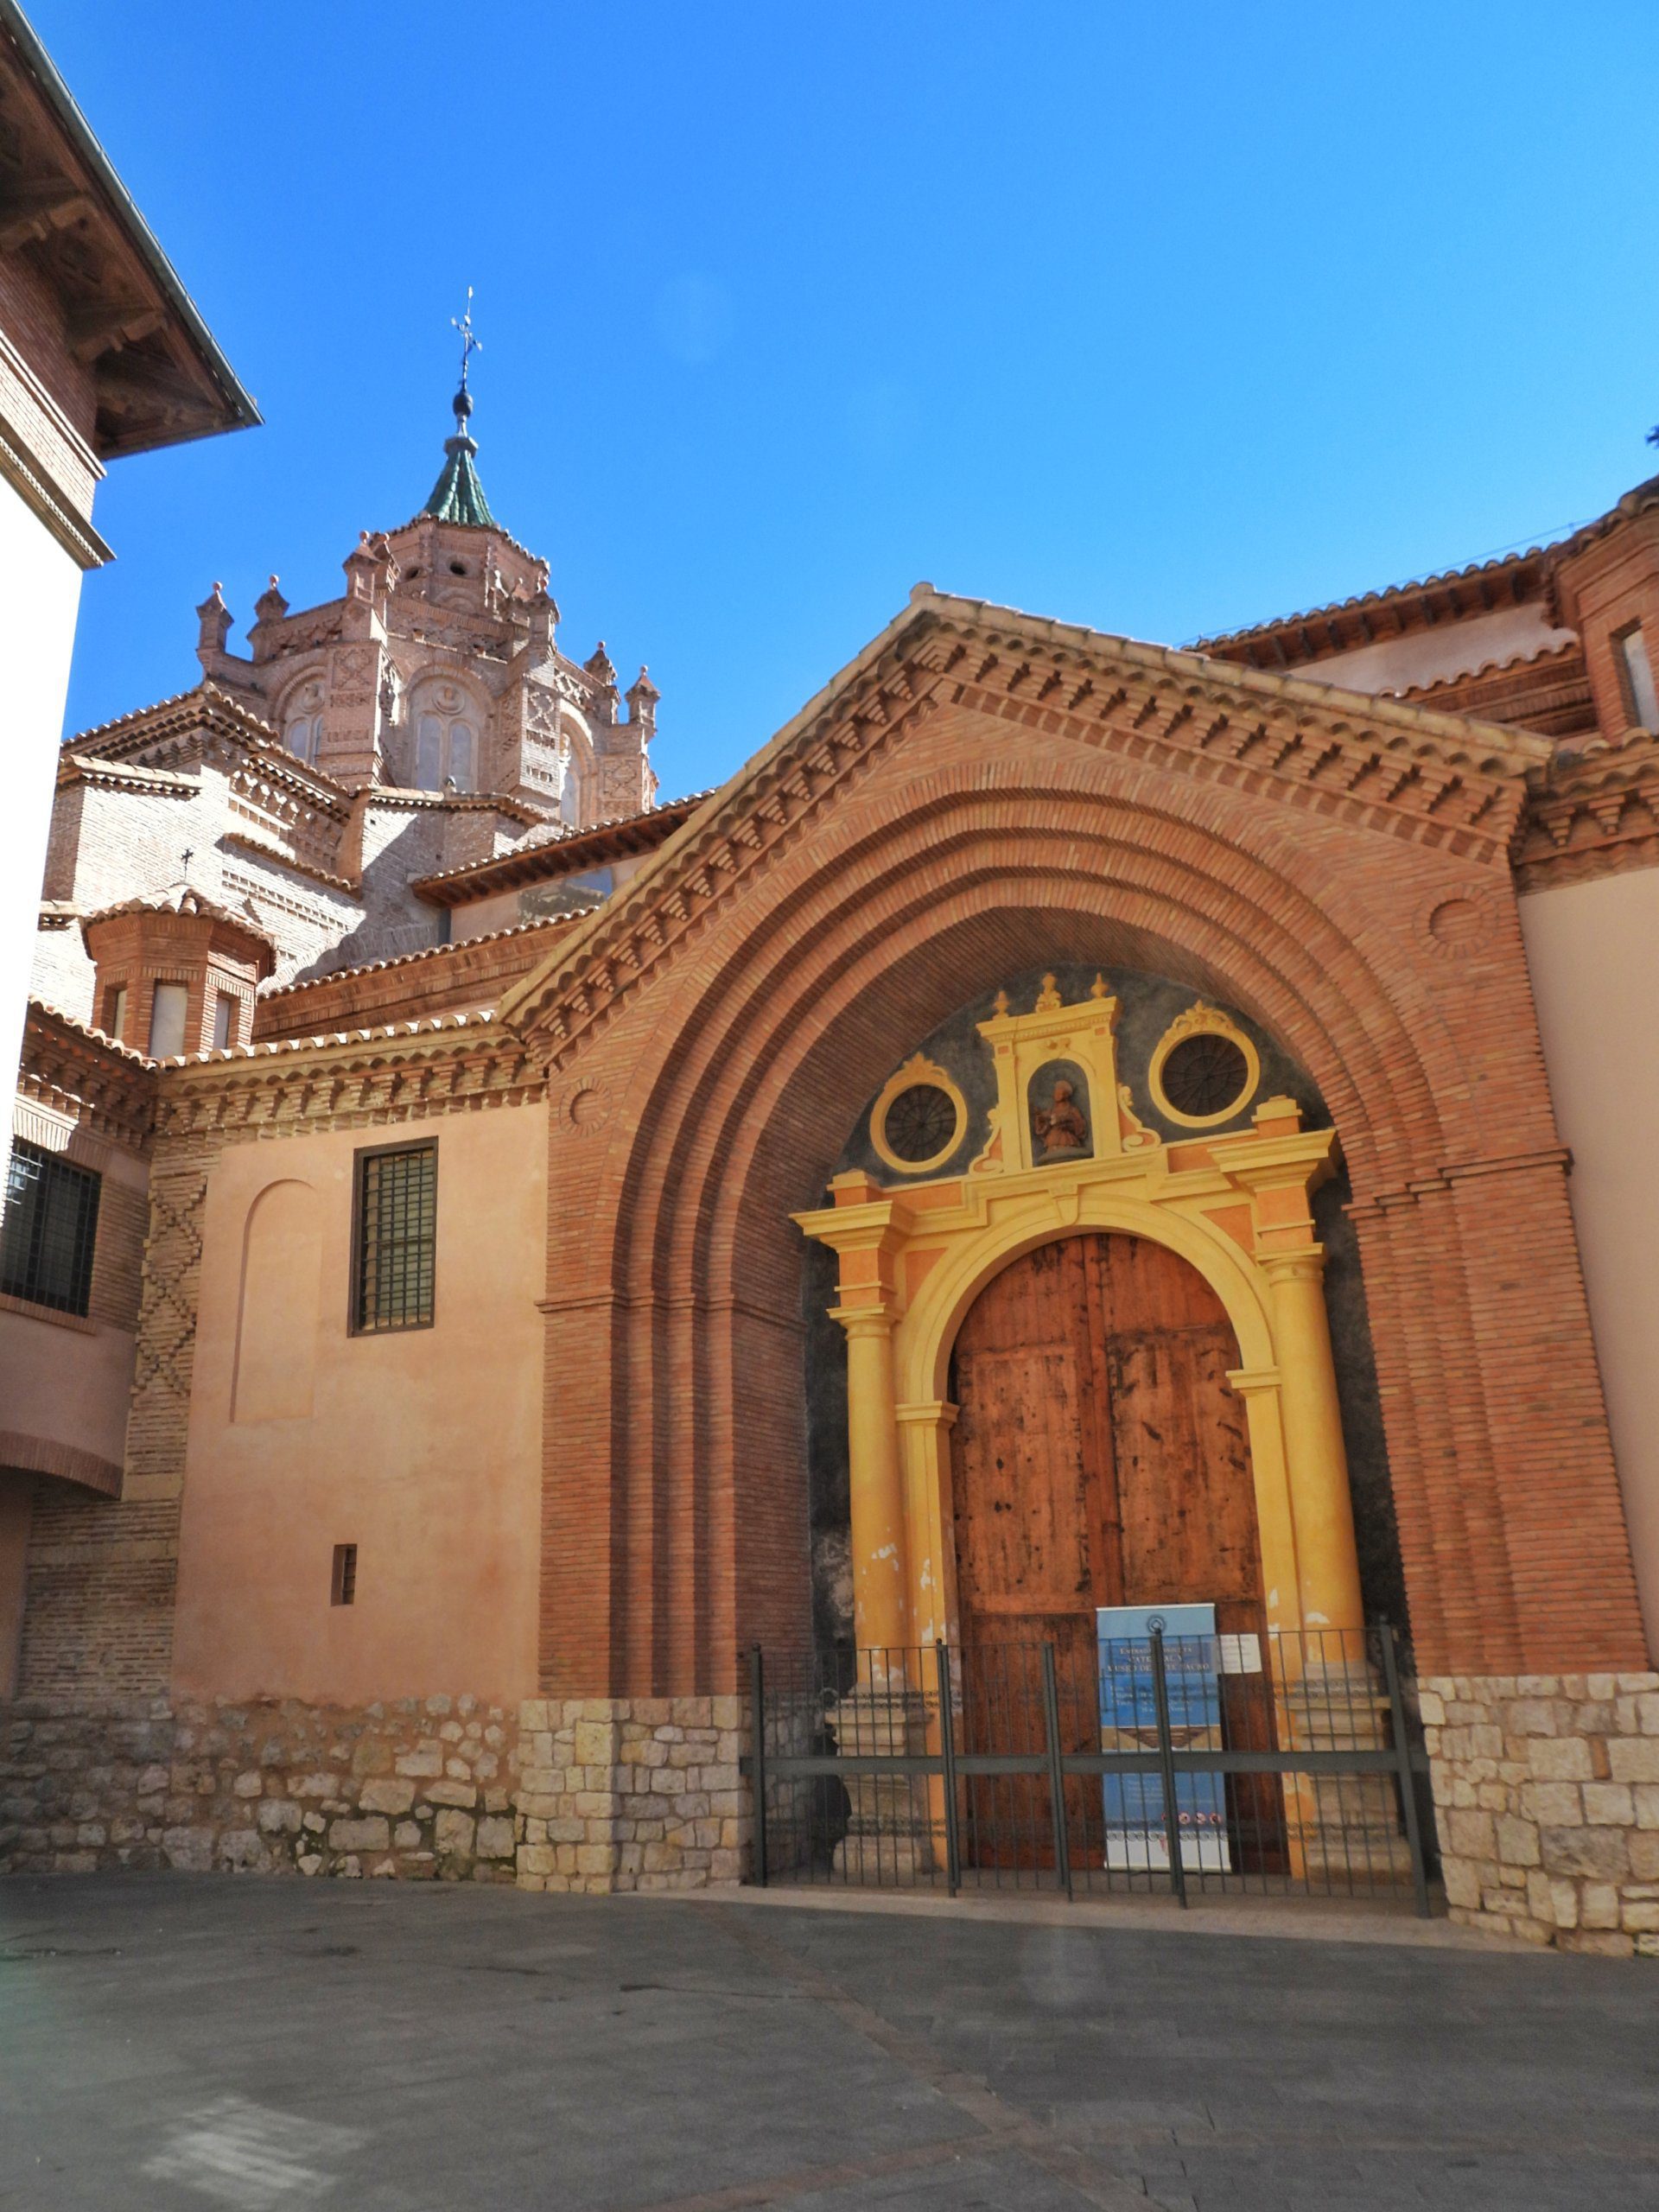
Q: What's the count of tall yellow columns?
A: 2